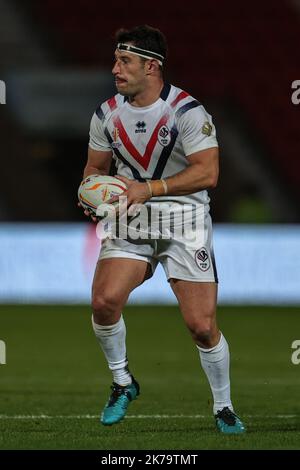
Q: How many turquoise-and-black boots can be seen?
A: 2